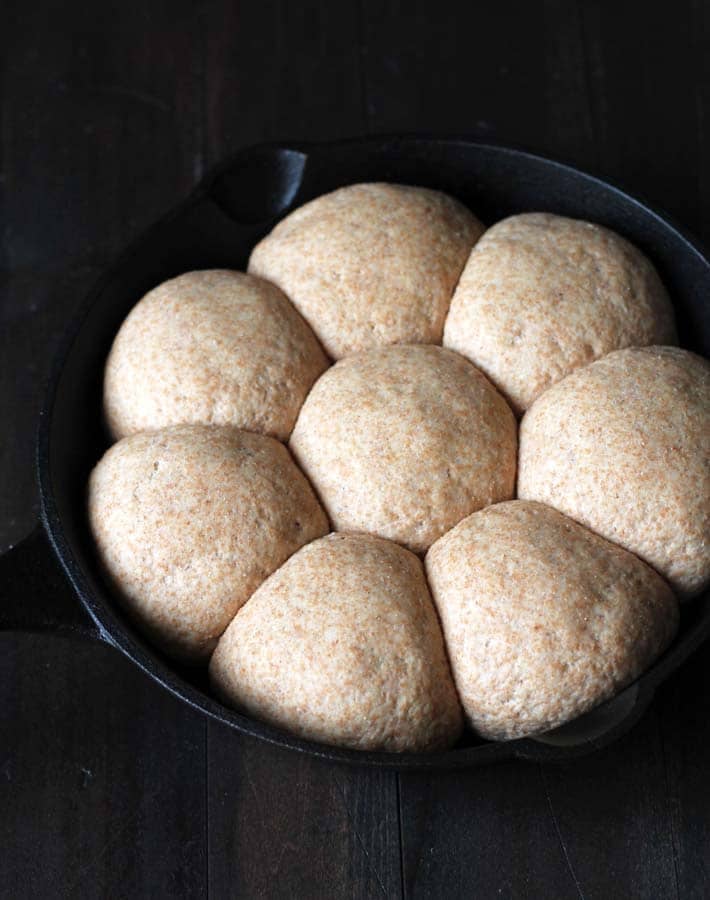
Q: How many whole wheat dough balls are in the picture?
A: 8